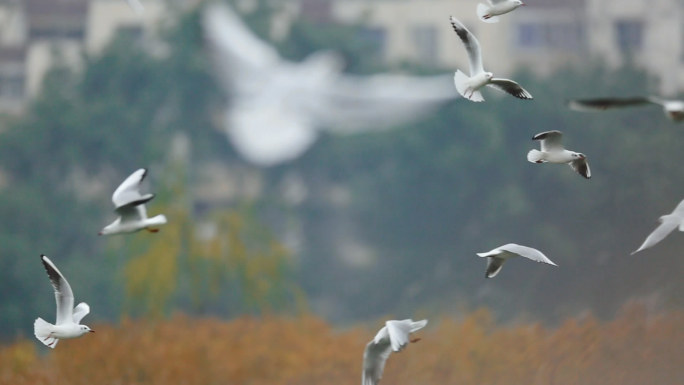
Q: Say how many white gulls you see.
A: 10